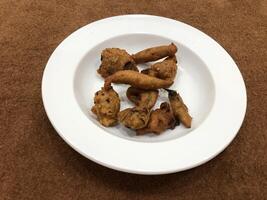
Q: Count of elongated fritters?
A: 3